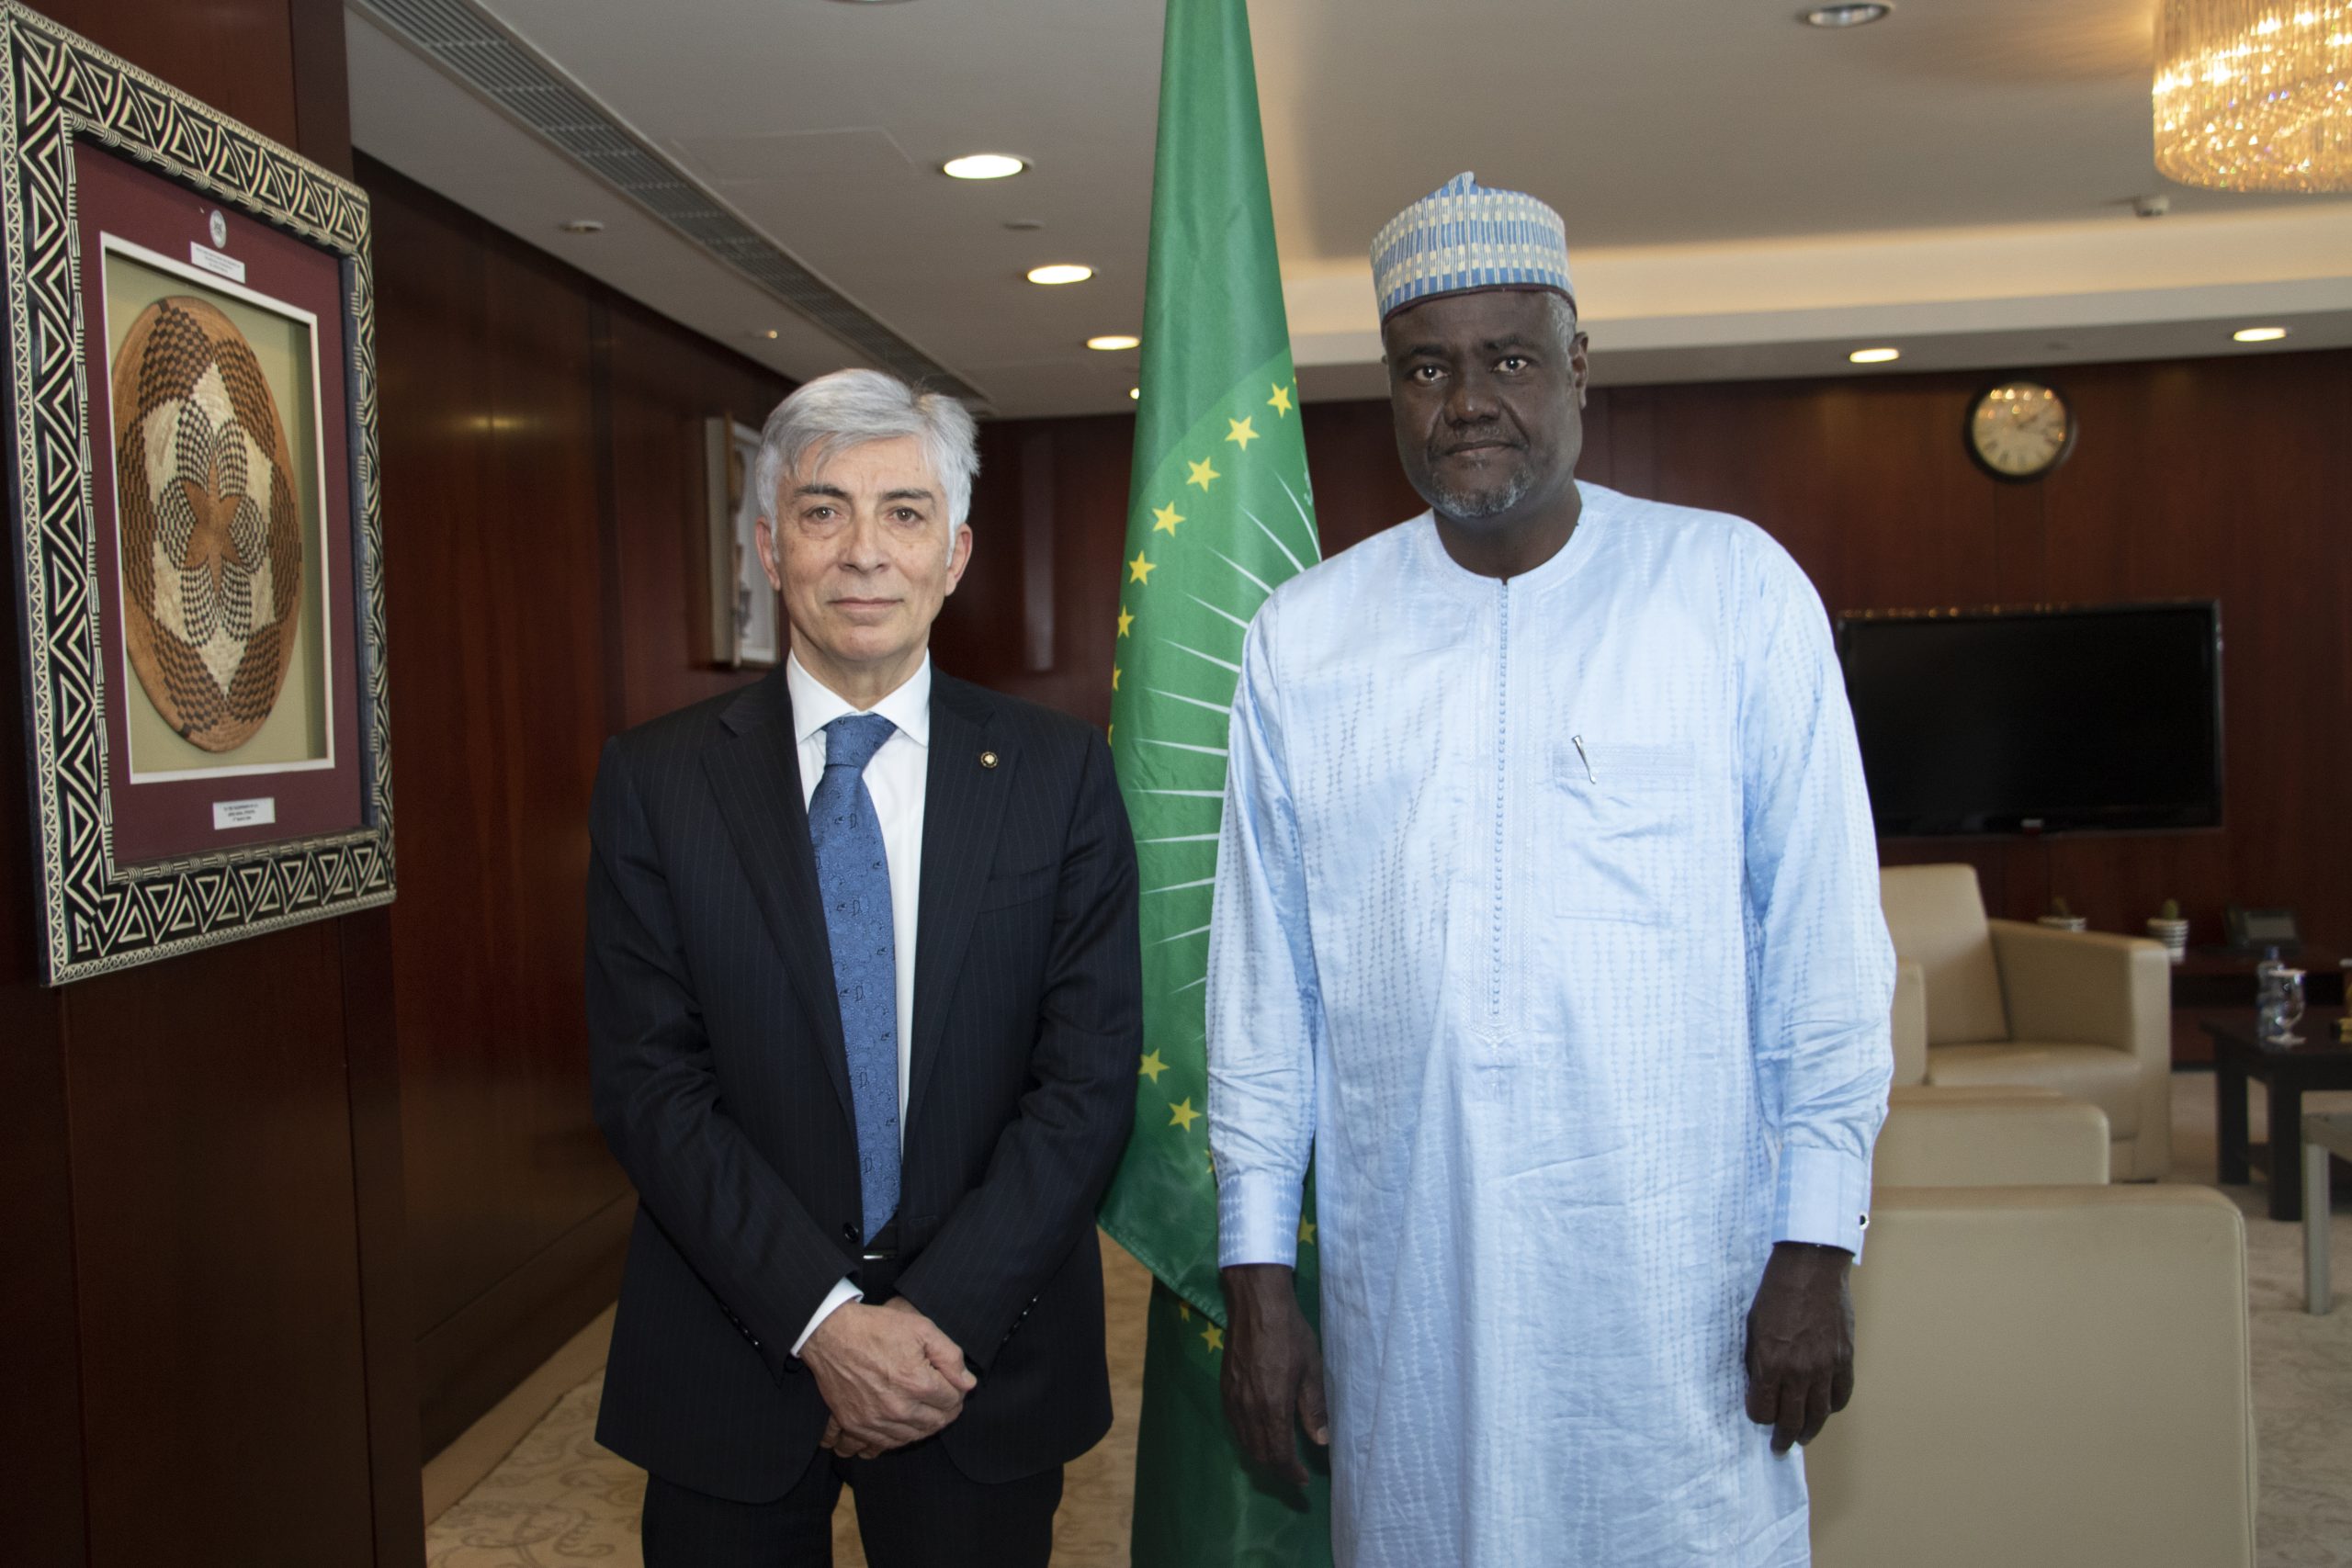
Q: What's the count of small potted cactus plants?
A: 2